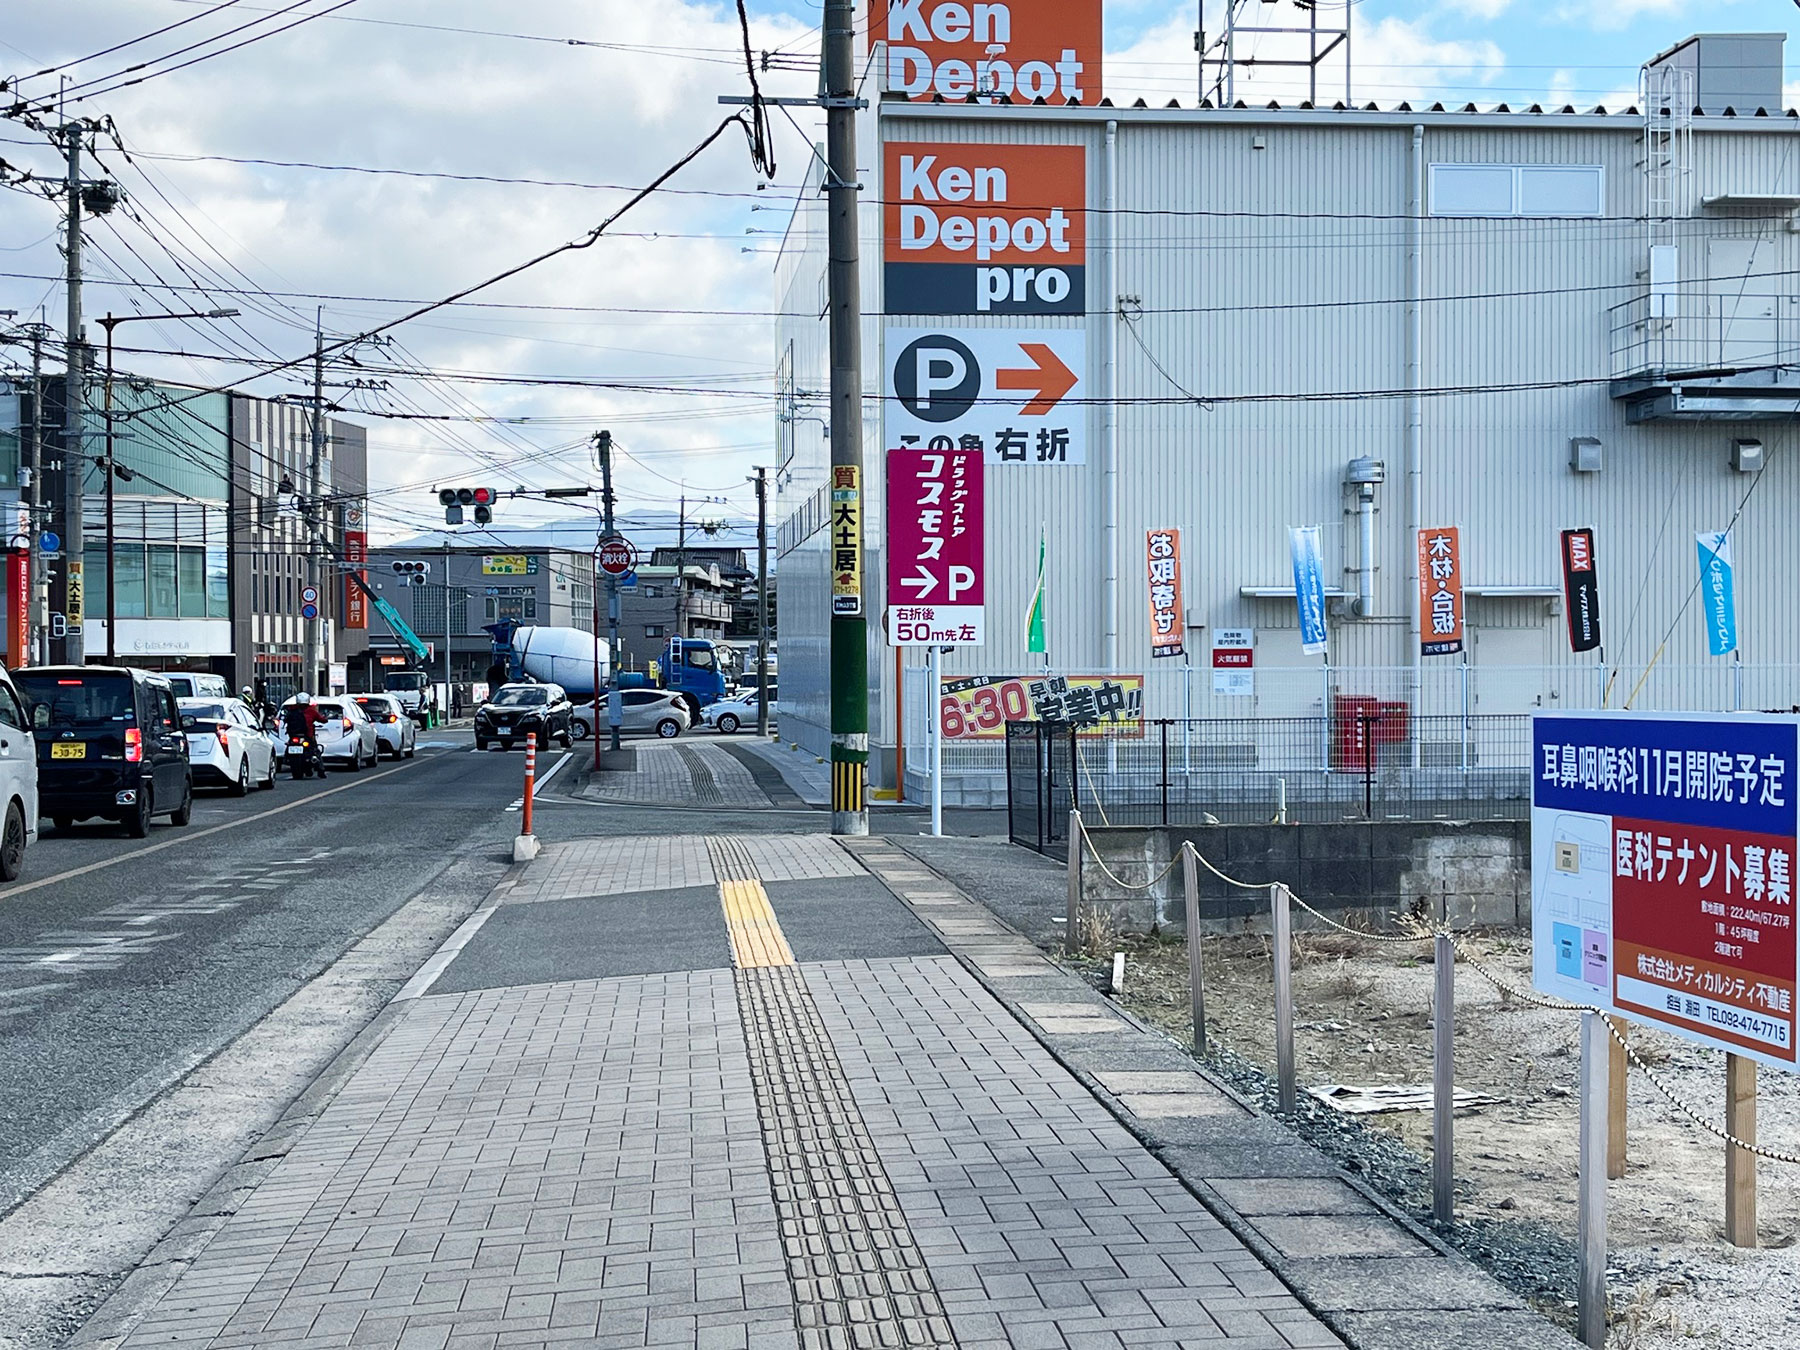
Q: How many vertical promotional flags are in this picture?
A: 6